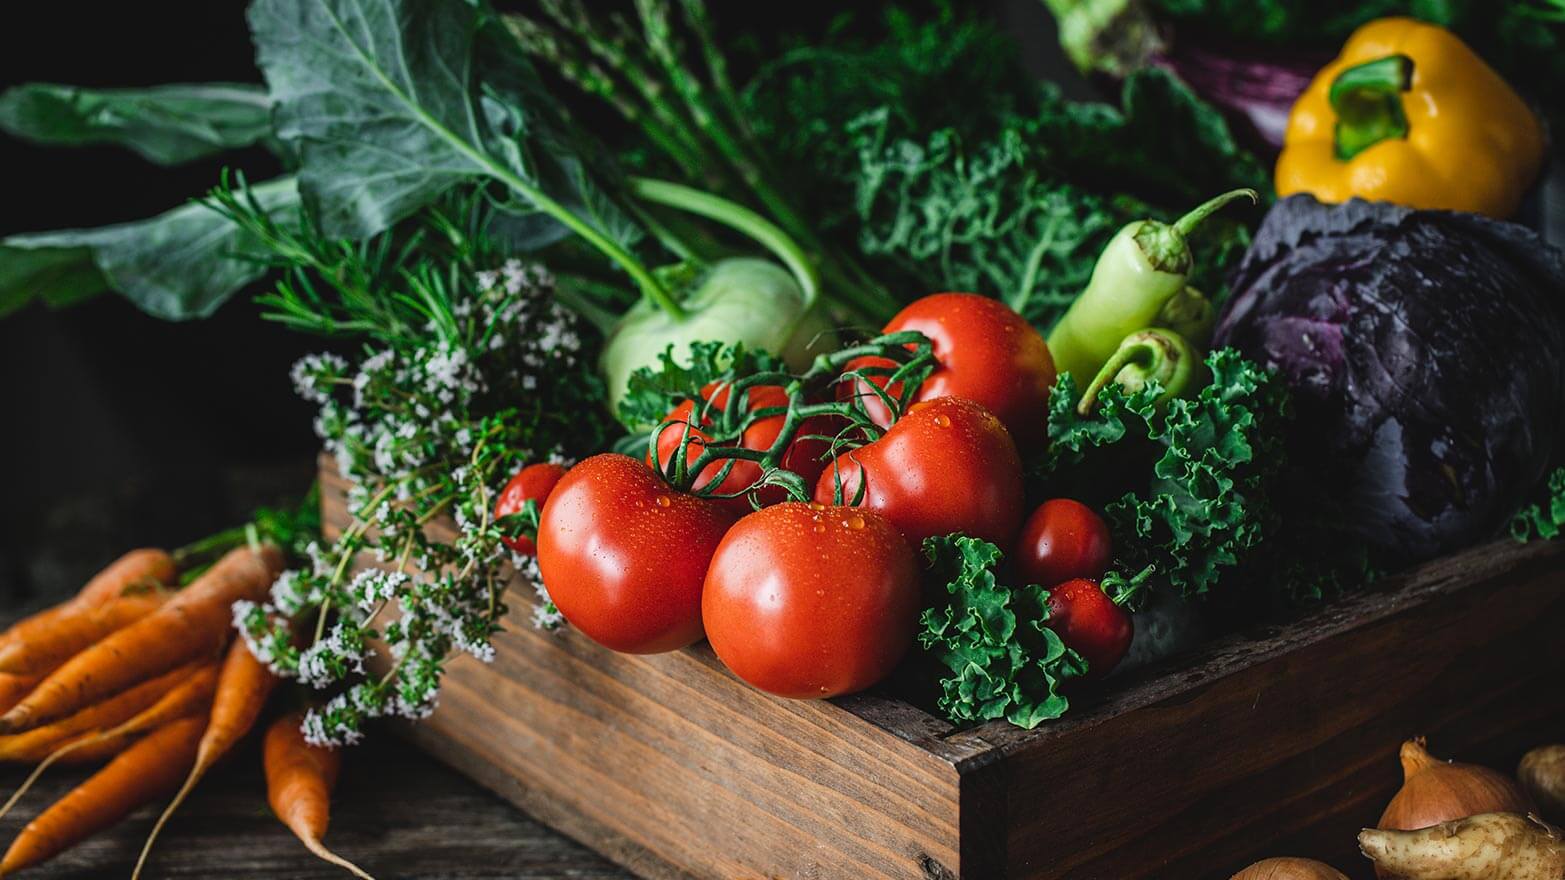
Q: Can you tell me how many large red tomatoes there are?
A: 5